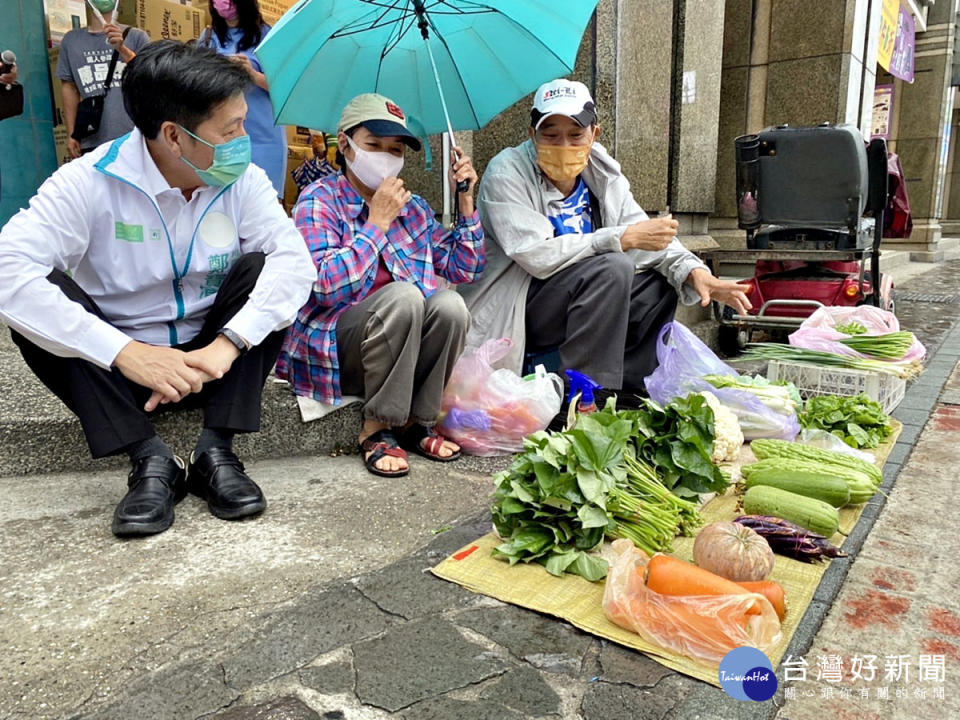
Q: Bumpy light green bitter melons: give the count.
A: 2